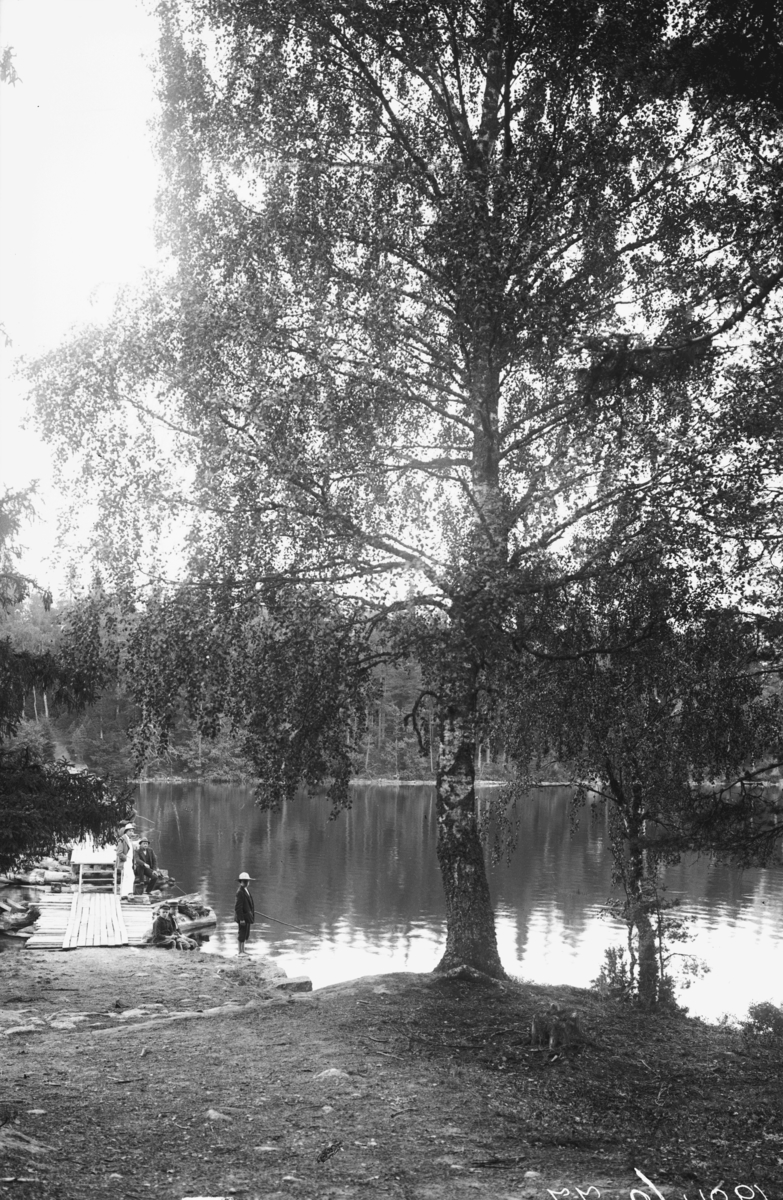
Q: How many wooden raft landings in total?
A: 1